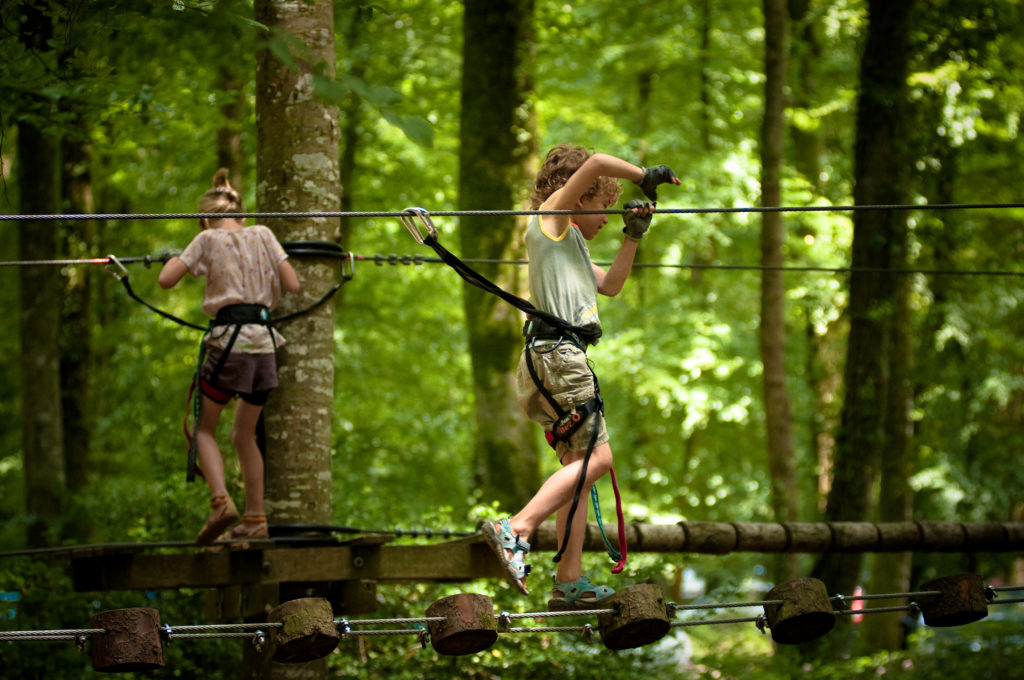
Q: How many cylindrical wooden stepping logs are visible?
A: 6